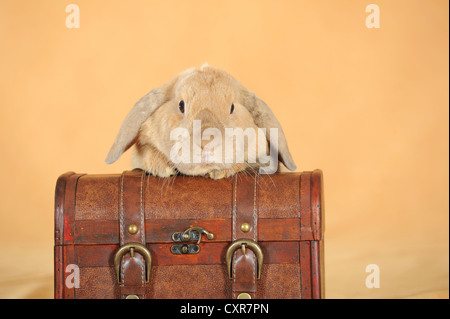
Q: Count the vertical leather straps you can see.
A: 2